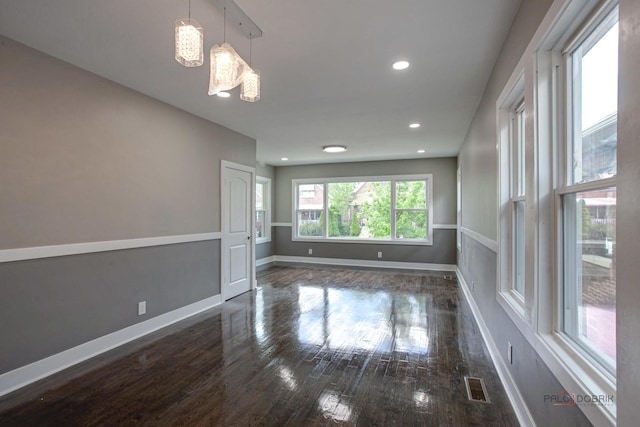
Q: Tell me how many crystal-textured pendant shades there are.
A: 3